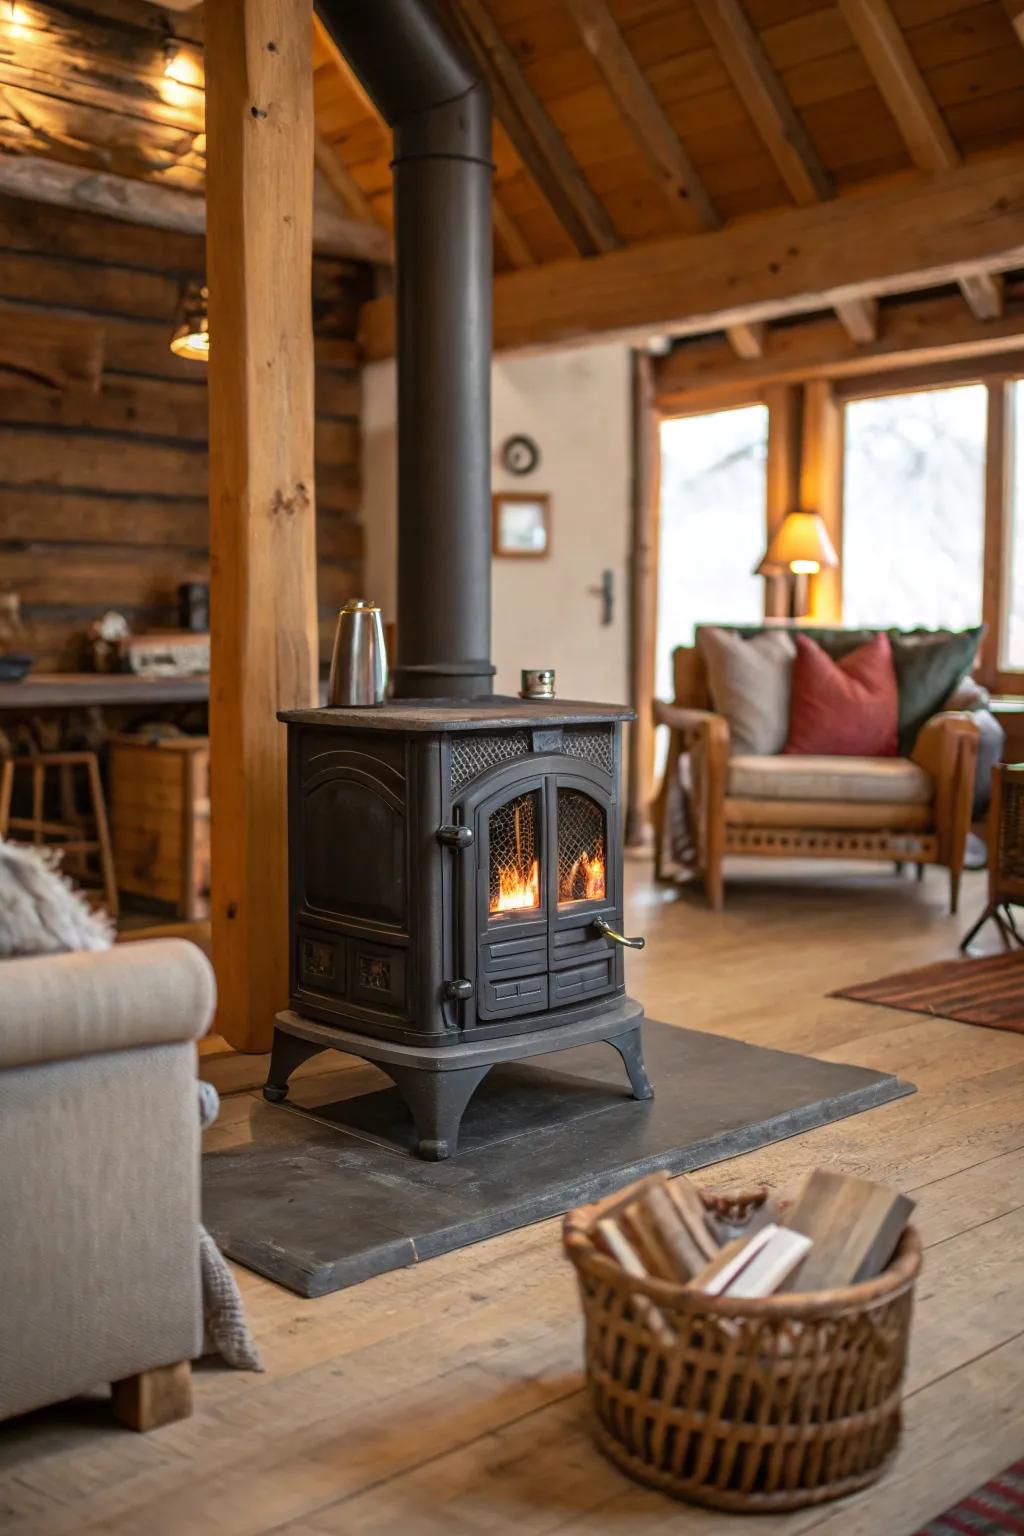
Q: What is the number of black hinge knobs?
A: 2